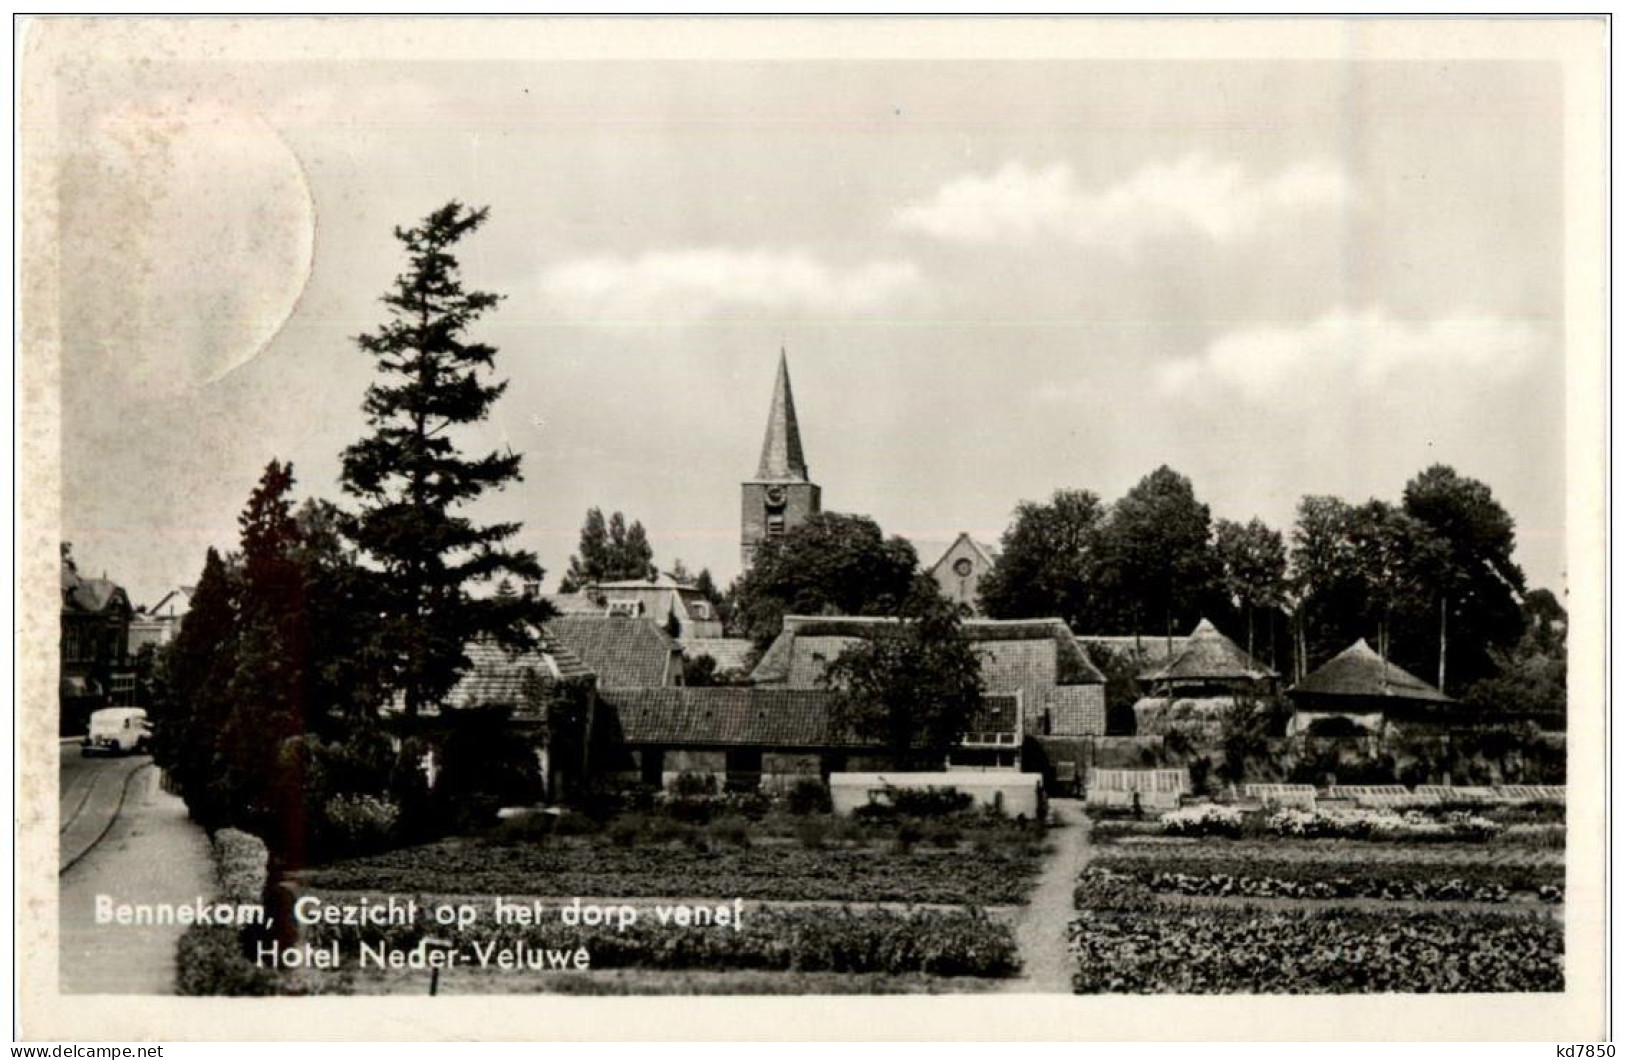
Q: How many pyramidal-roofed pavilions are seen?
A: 2